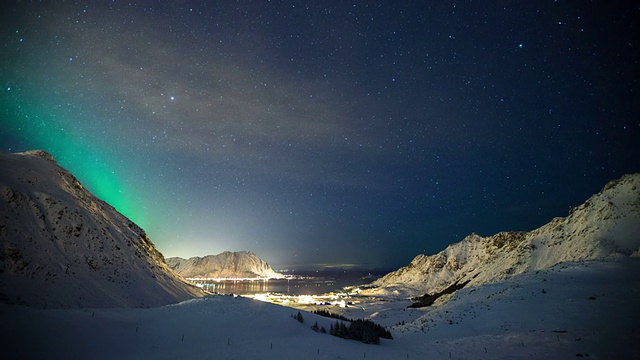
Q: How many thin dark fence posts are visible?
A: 14